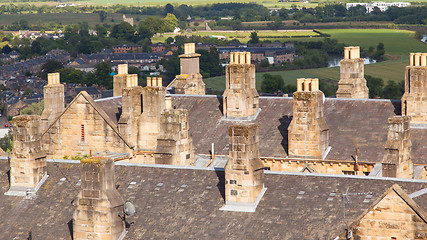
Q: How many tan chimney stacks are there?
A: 14